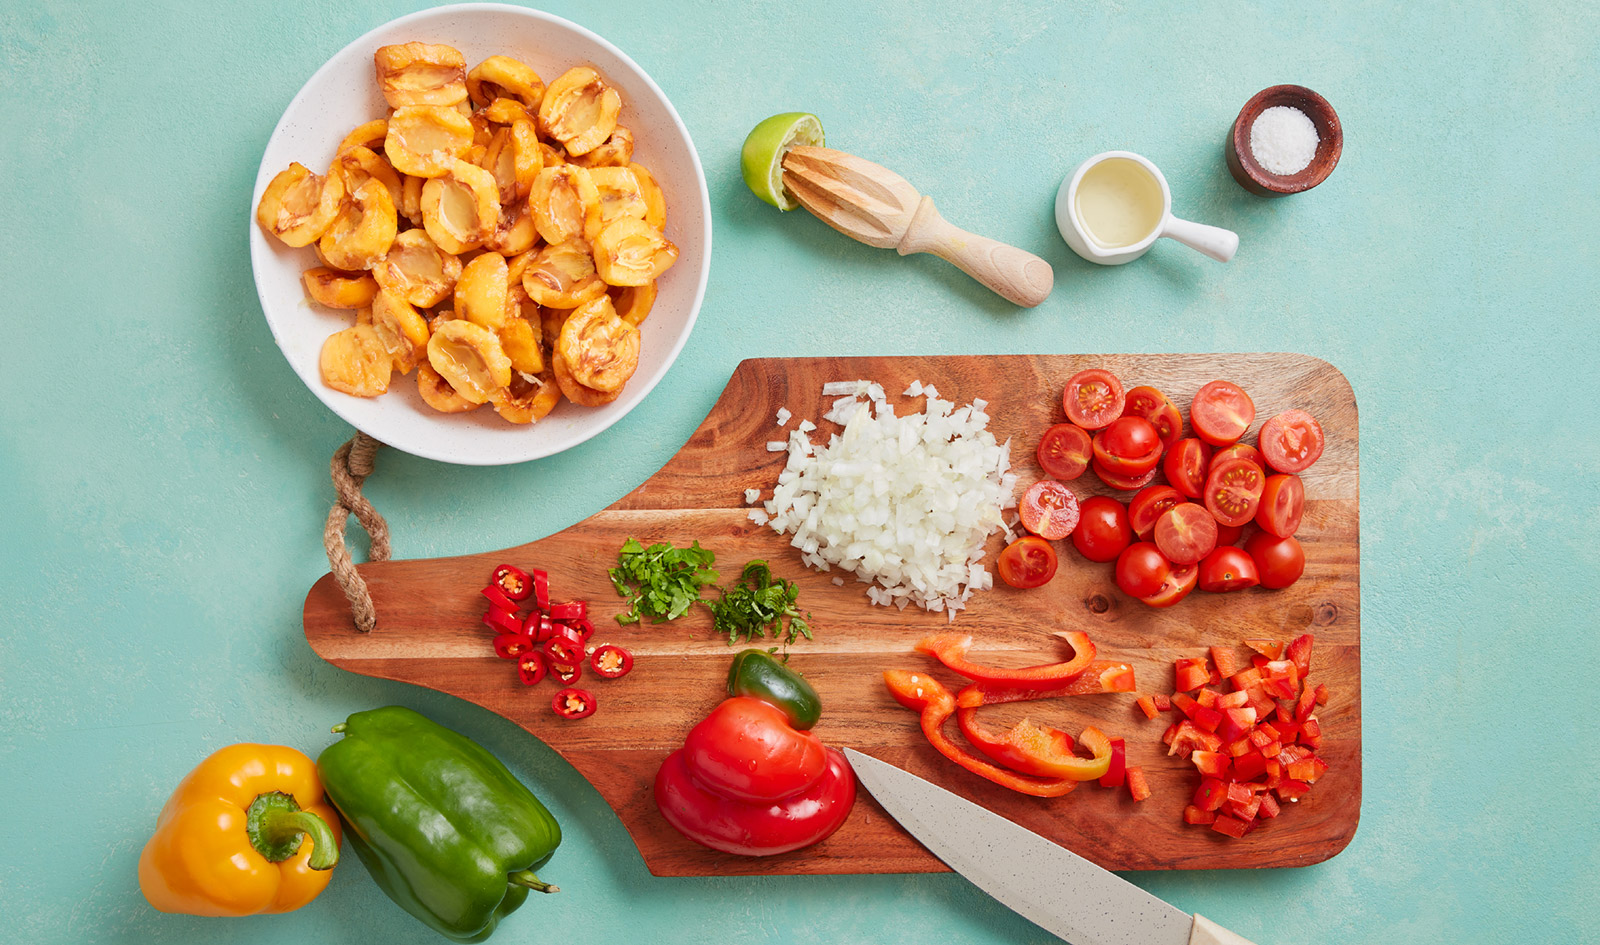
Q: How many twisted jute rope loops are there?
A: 1